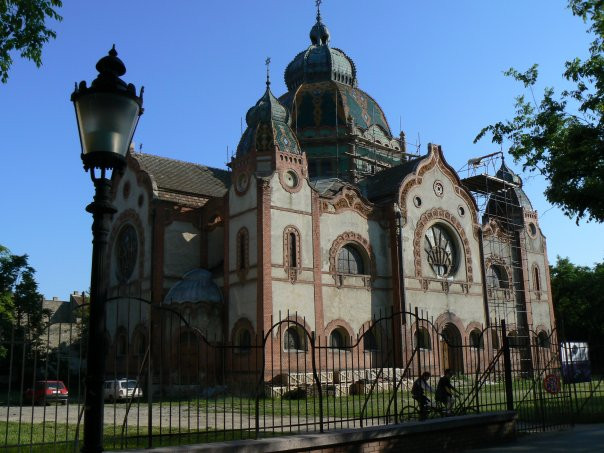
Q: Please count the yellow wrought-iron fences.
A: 0